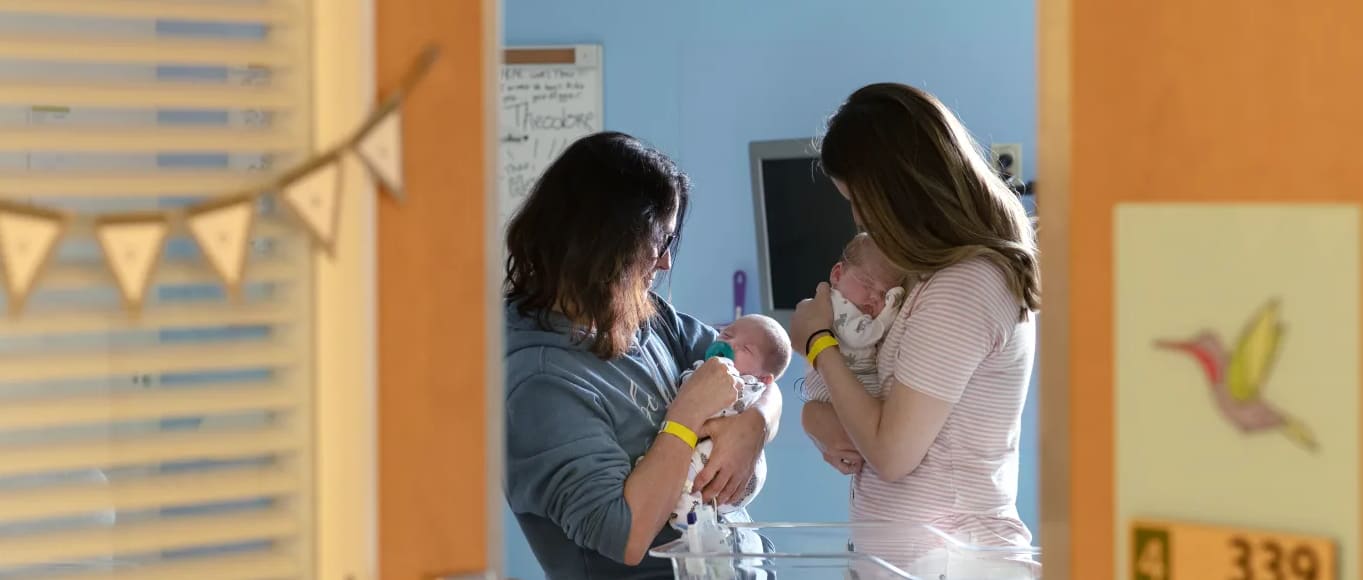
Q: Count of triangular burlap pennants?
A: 5